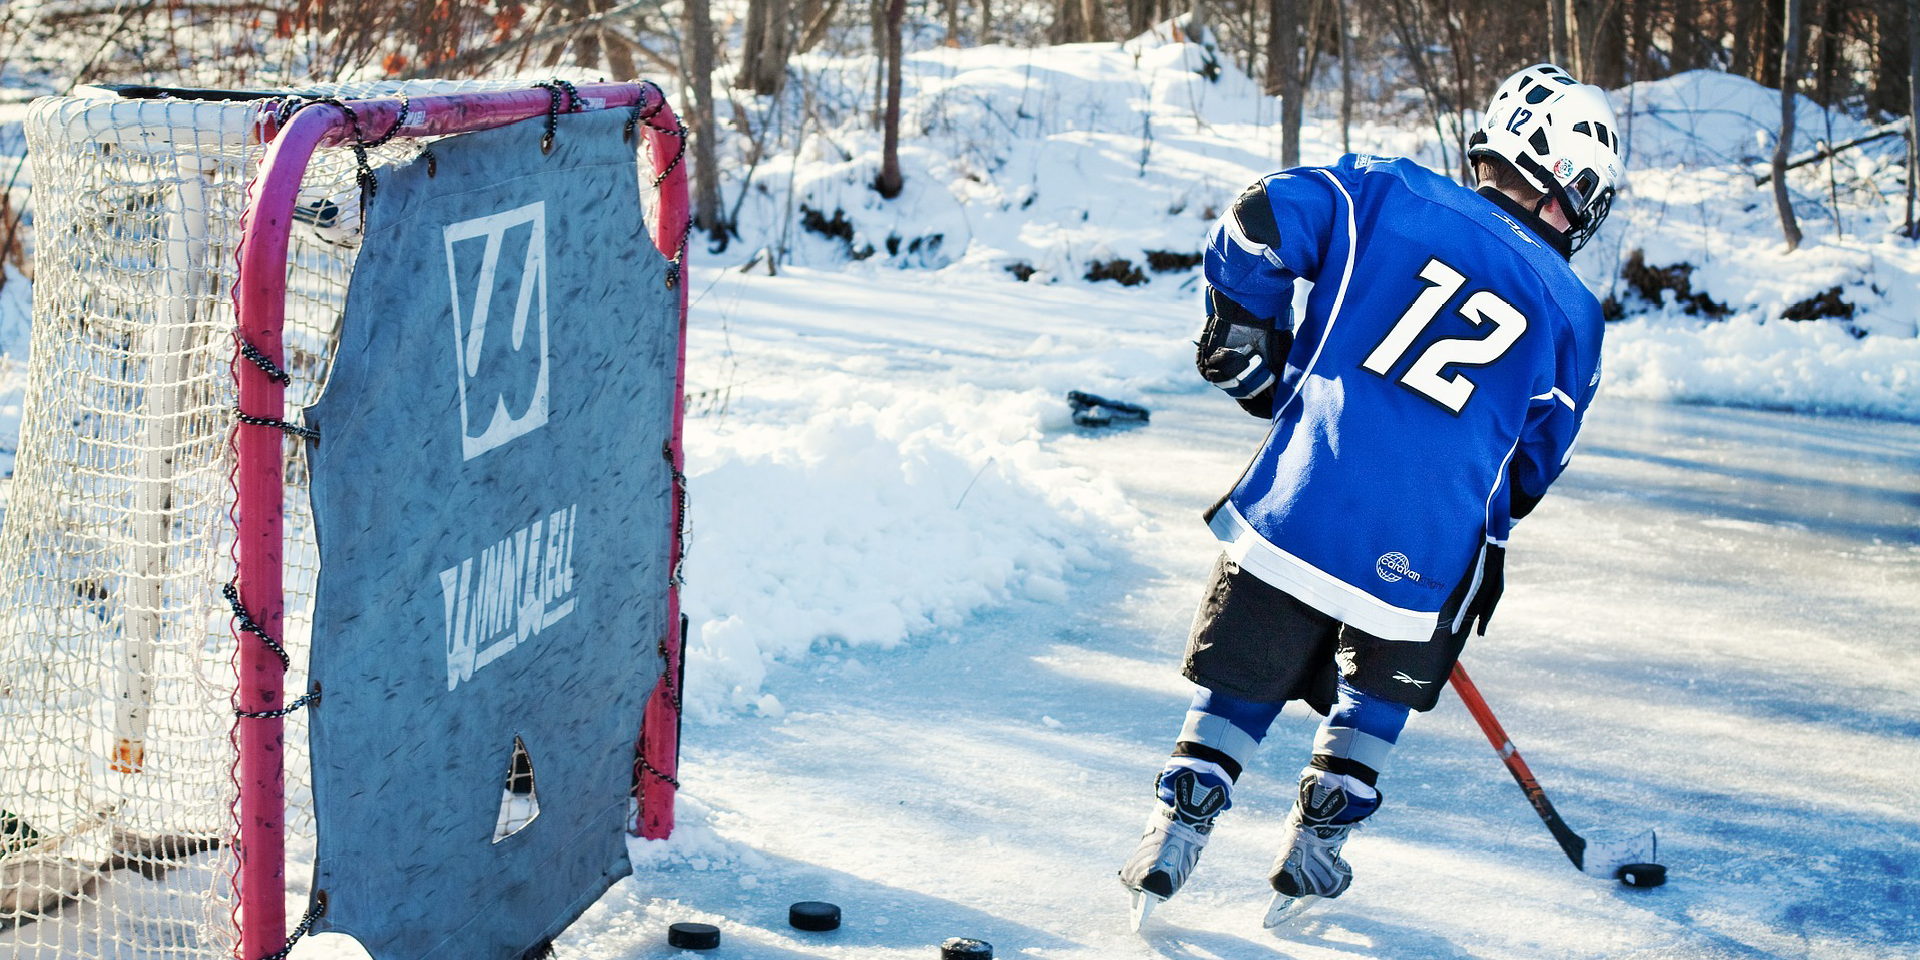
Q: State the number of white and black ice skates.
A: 2